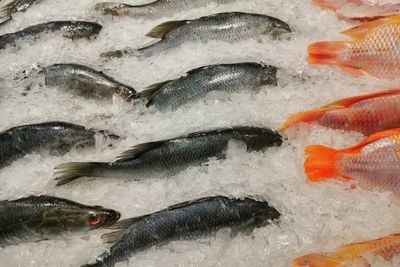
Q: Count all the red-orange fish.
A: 5